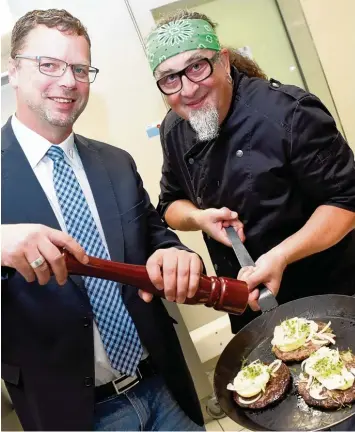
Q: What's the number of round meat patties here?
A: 3